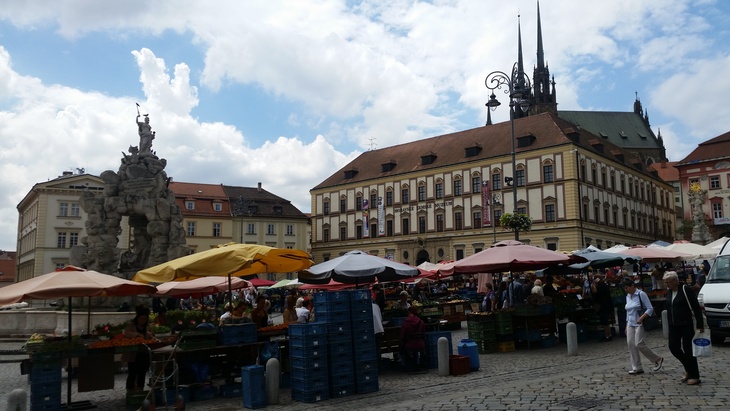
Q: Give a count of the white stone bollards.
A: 5